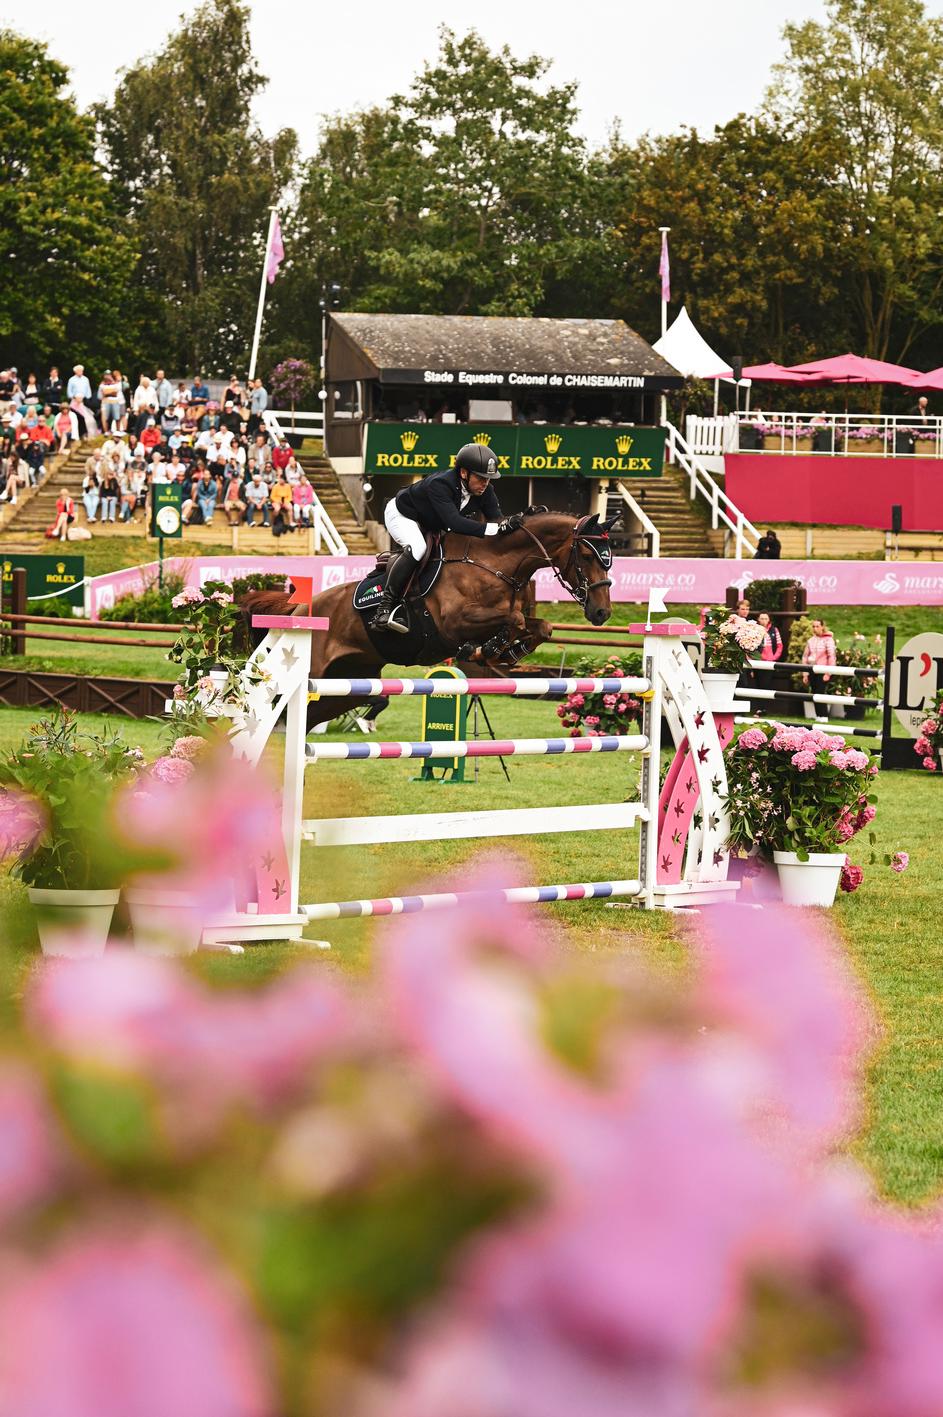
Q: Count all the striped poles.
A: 6